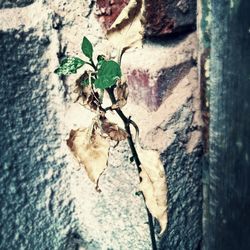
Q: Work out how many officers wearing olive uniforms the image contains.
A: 0